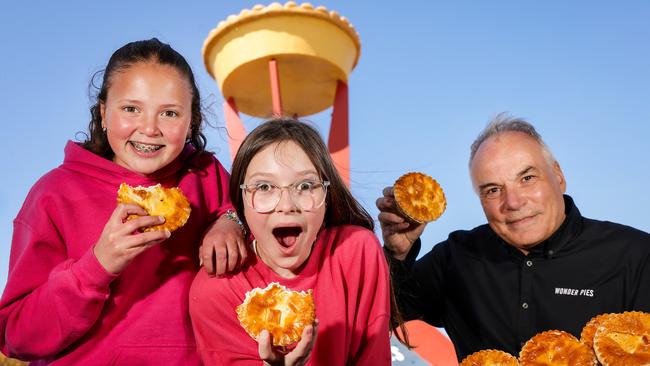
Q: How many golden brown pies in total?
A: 7